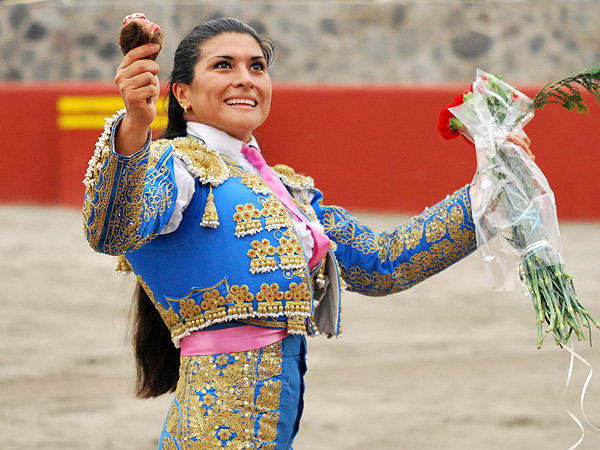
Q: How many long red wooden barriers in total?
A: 1